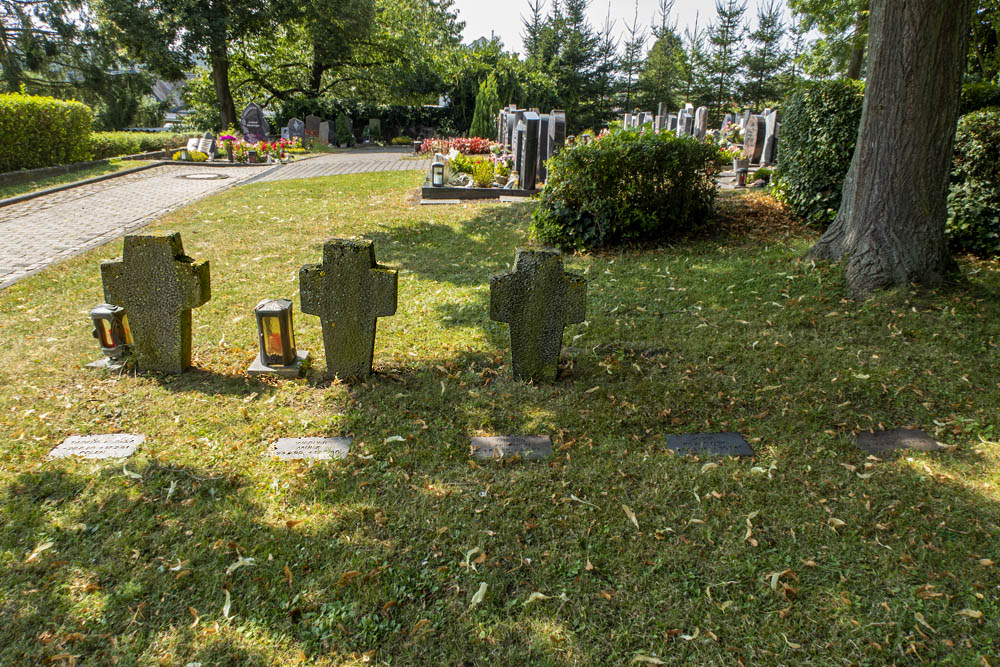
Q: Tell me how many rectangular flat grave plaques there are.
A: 5